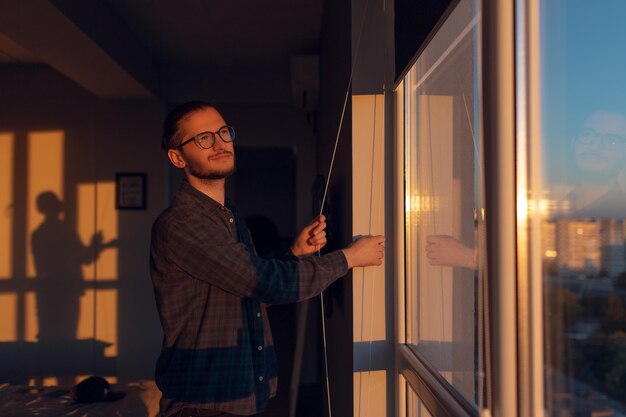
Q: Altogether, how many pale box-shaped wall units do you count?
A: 1